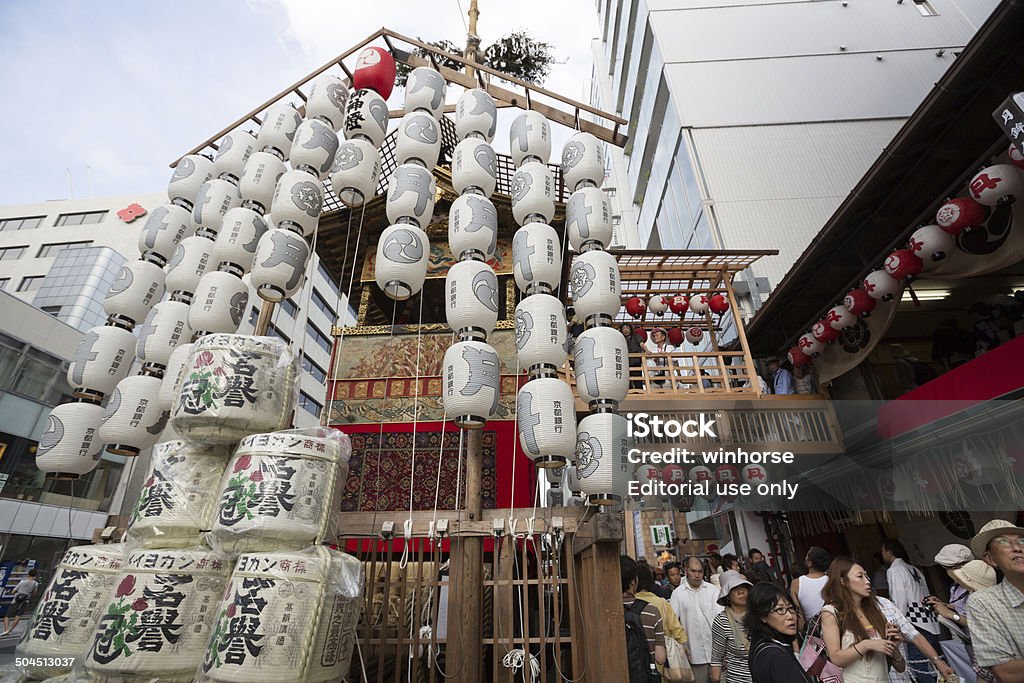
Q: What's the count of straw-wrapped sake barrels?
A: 6